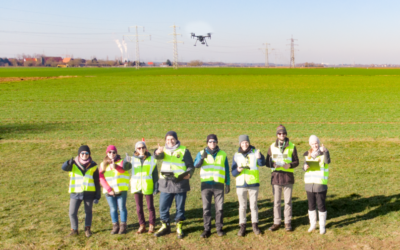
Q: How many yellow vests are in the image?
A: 8